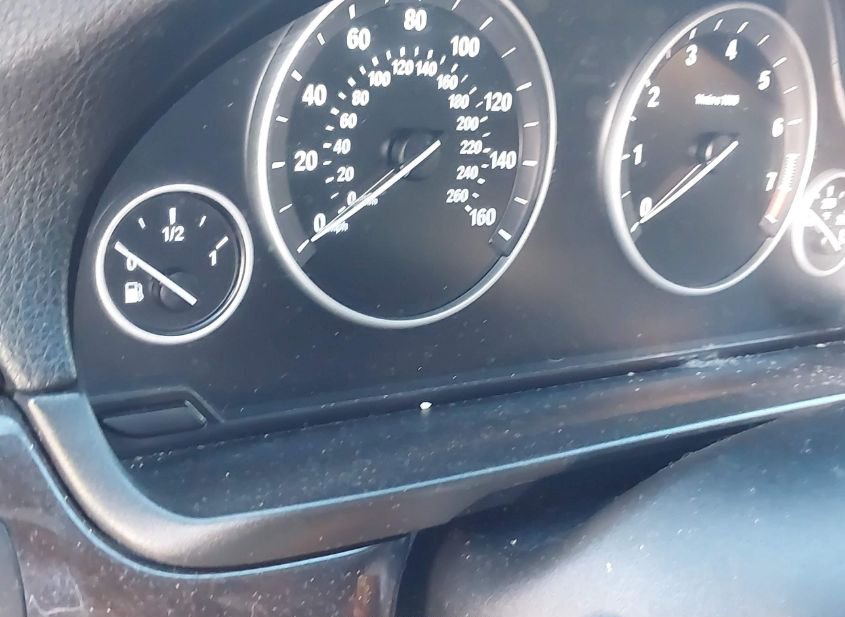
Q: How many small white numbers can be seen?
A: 14